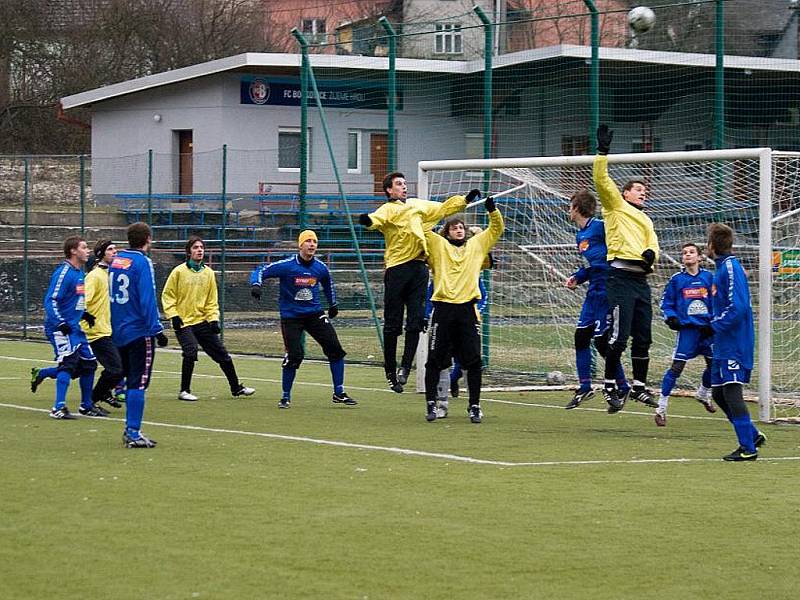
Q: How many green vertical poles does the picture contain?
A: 9